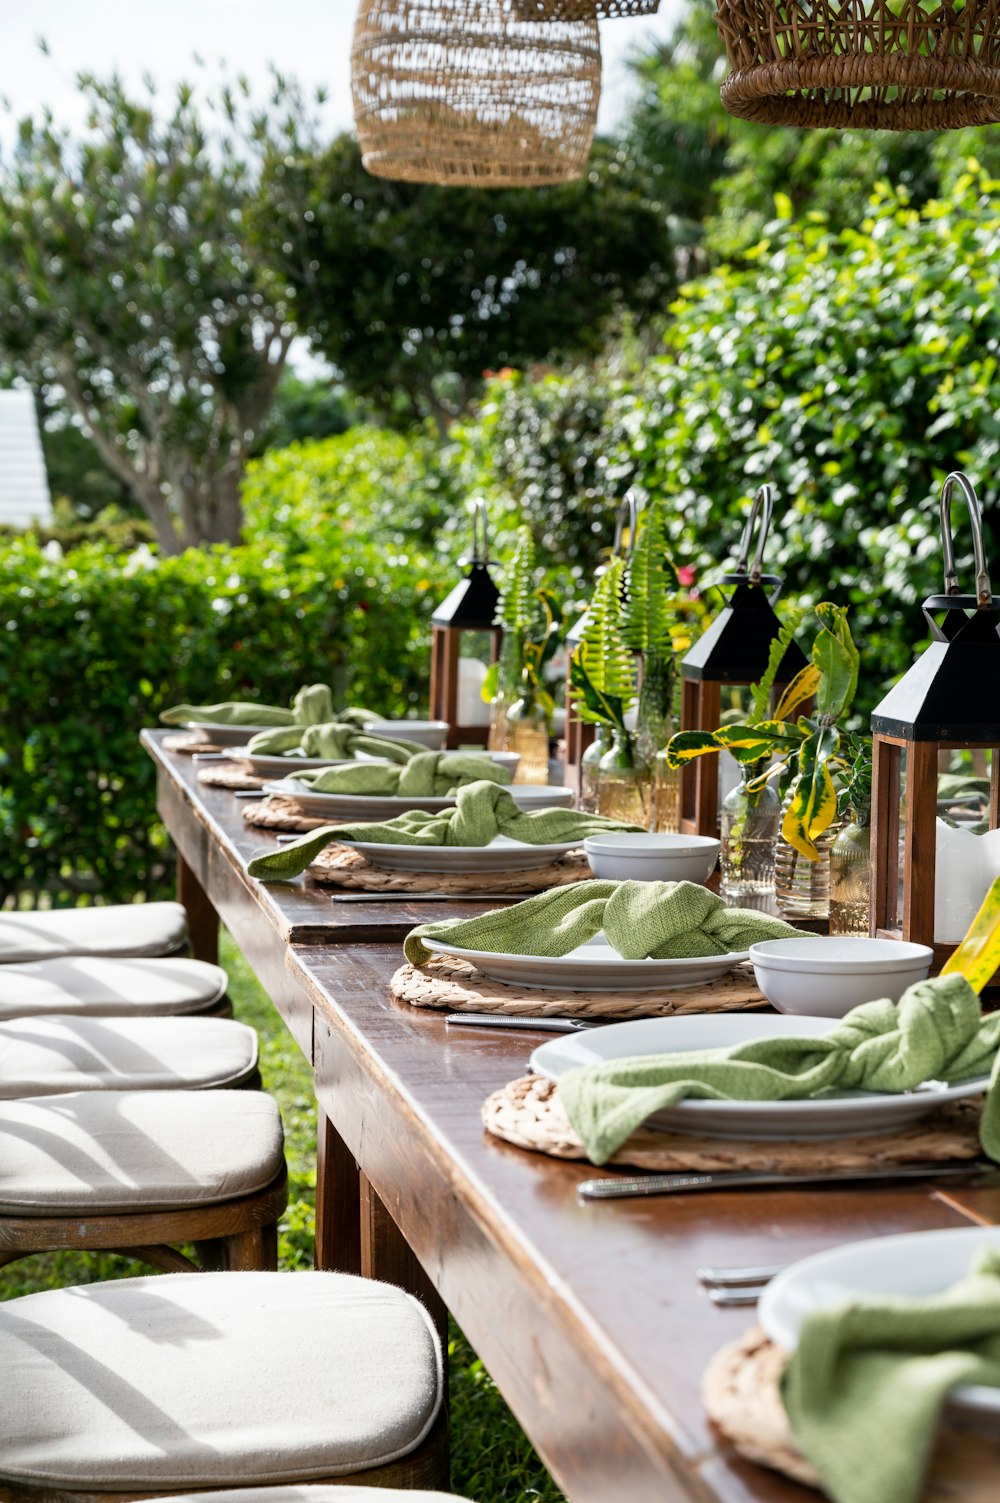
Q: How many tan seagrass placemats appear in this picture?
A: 7